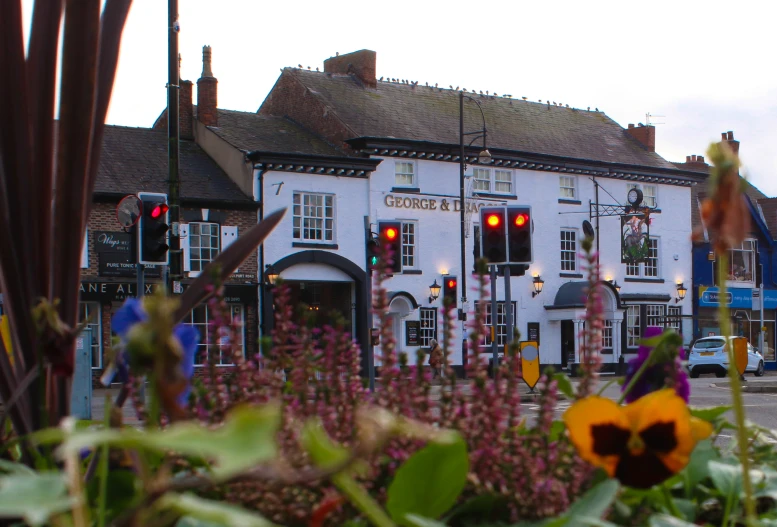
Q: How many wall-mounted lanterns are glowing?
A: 5